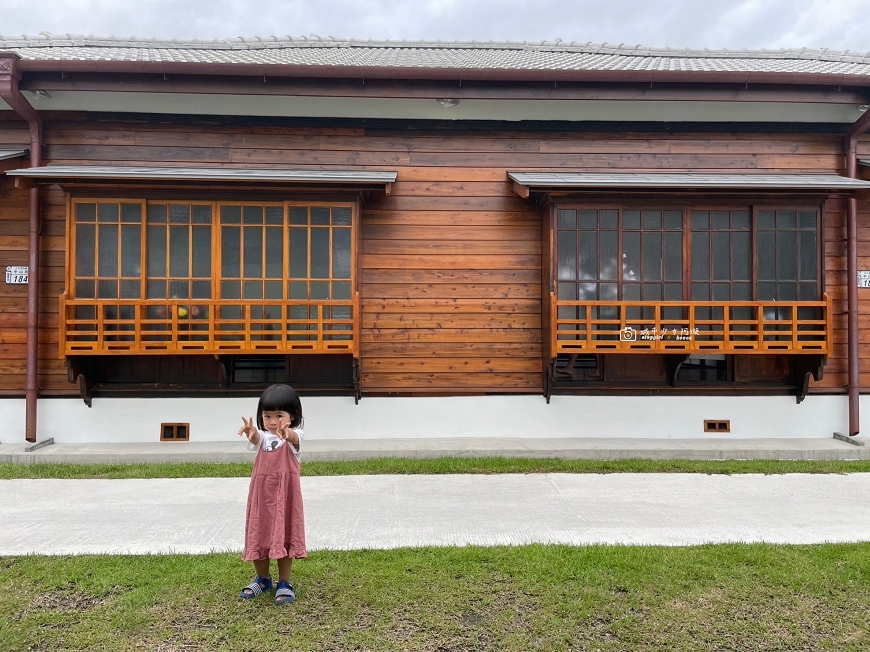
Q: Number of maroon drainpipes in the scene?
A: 2